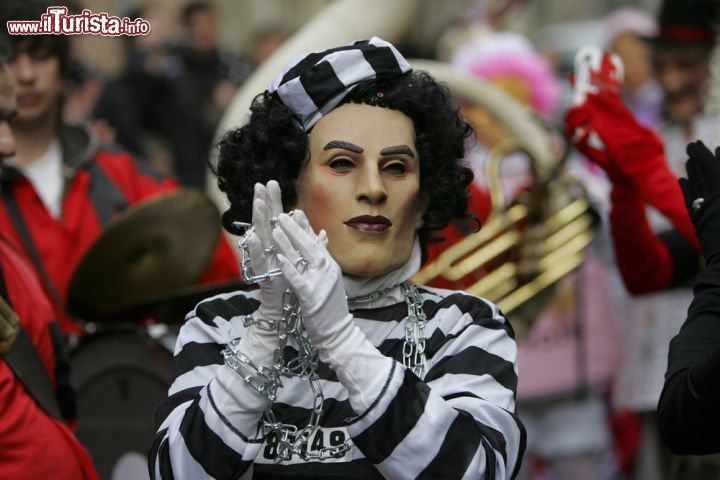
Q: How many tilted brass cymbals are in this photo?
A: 1